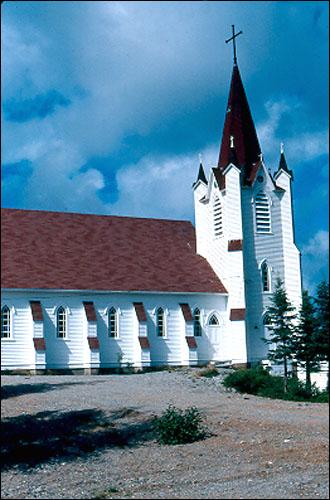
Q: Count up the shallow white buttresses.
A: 4